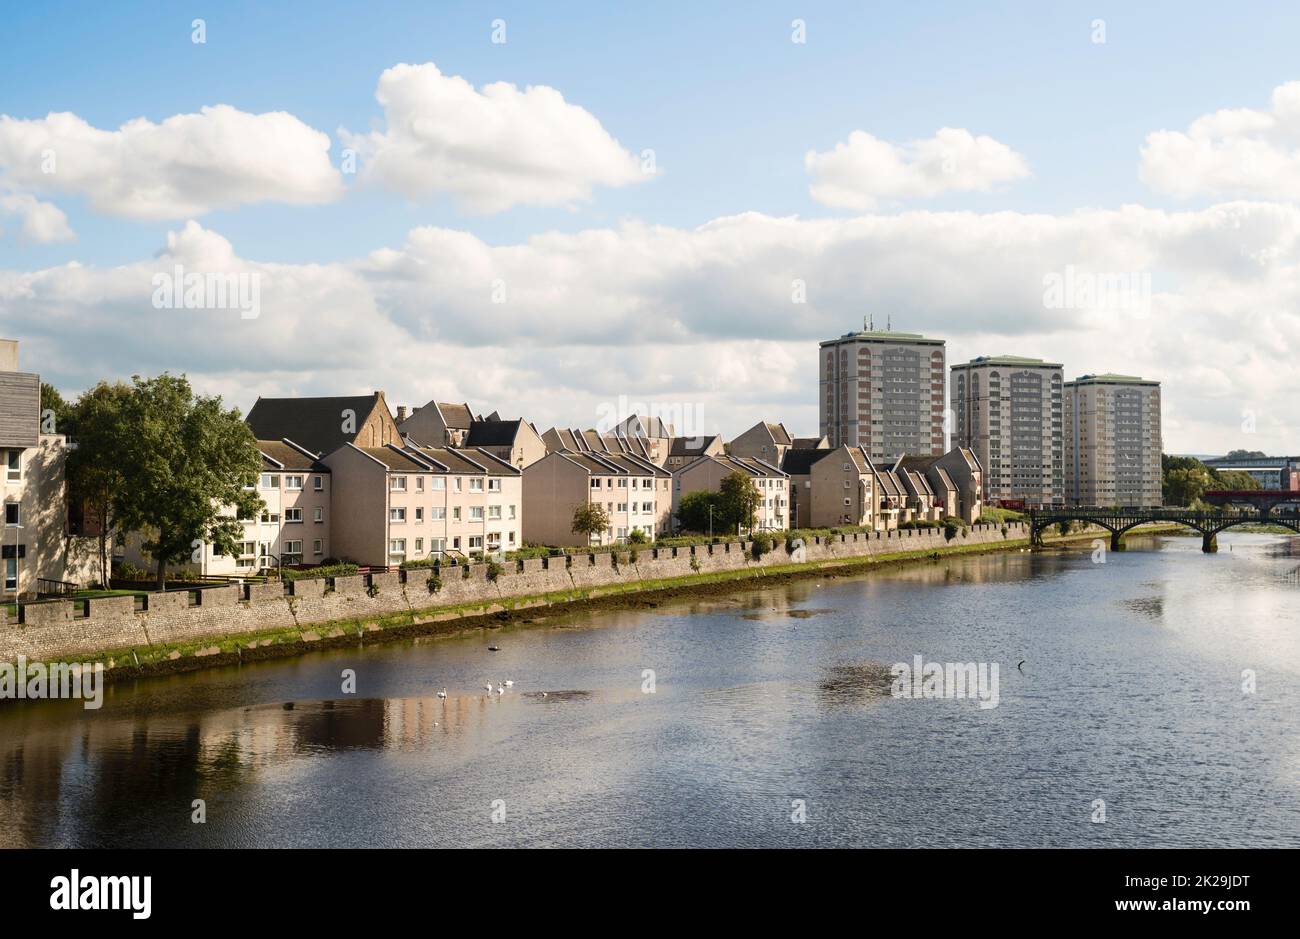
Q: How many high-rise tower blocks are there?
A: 3